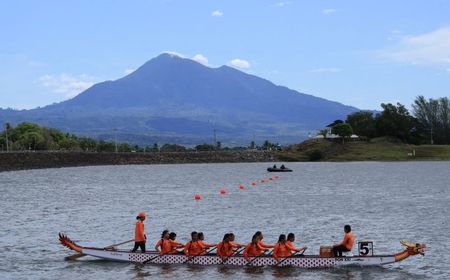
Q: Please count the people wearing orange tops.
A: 12